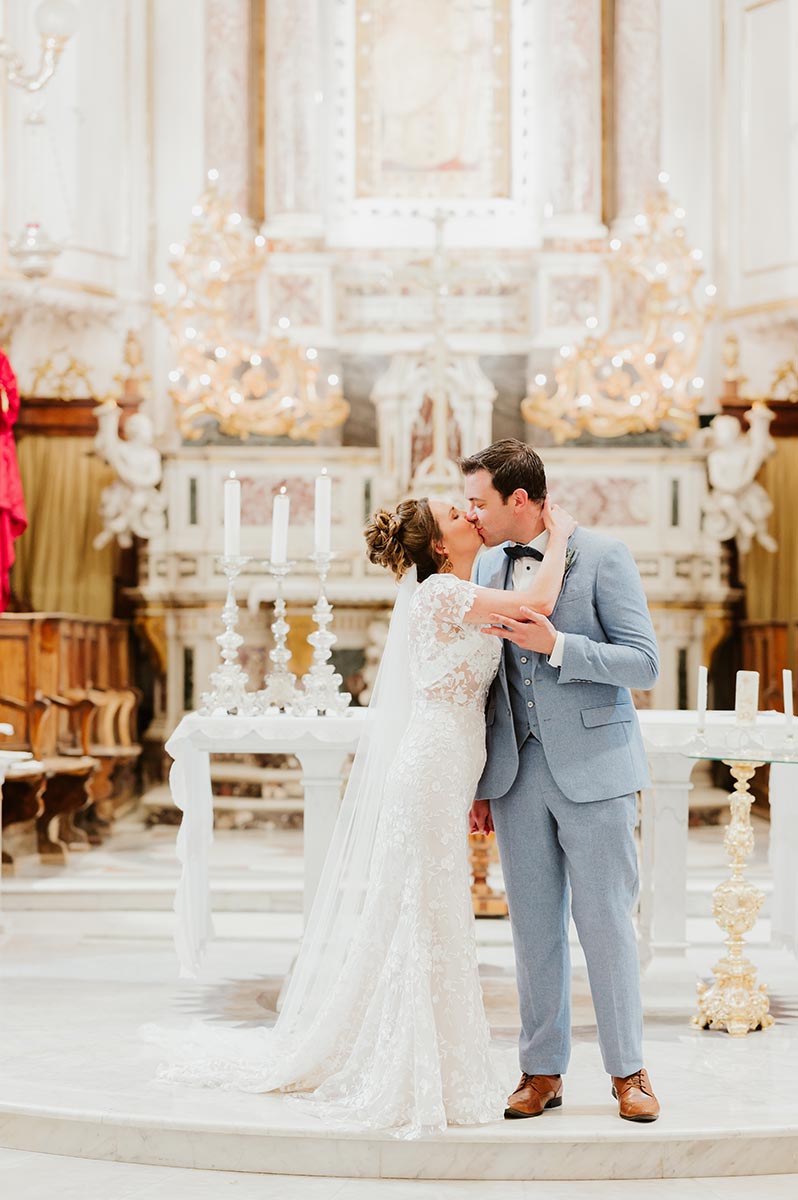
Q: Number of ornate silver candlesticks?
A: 3